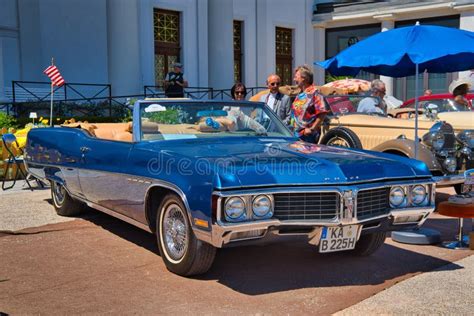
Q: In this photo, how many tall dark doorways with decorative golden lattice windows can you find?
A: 3